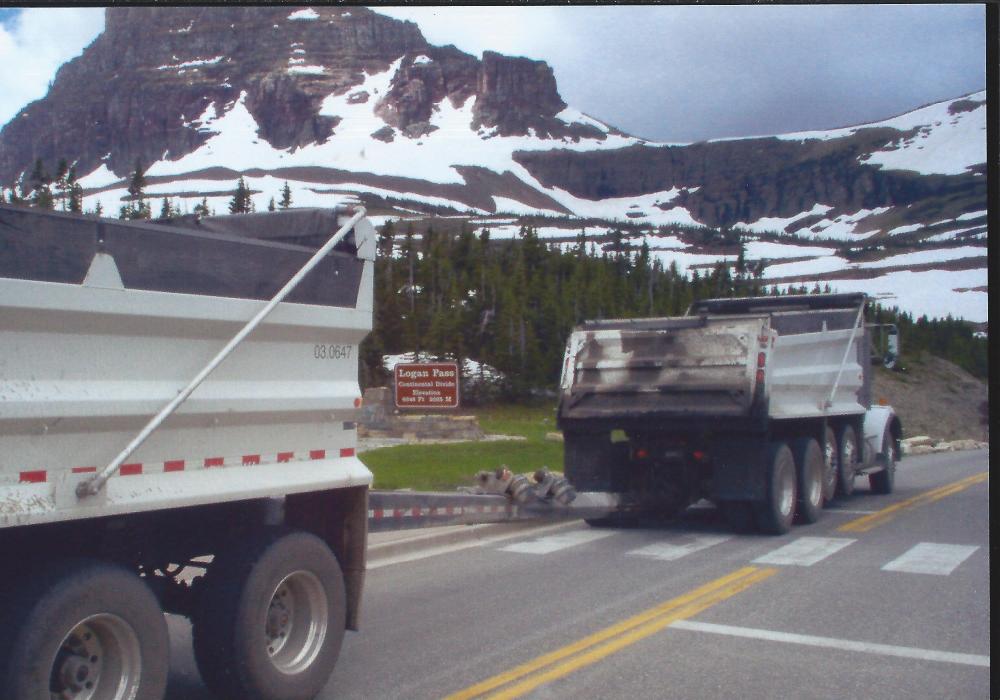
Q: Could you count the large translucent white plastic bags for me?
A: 0